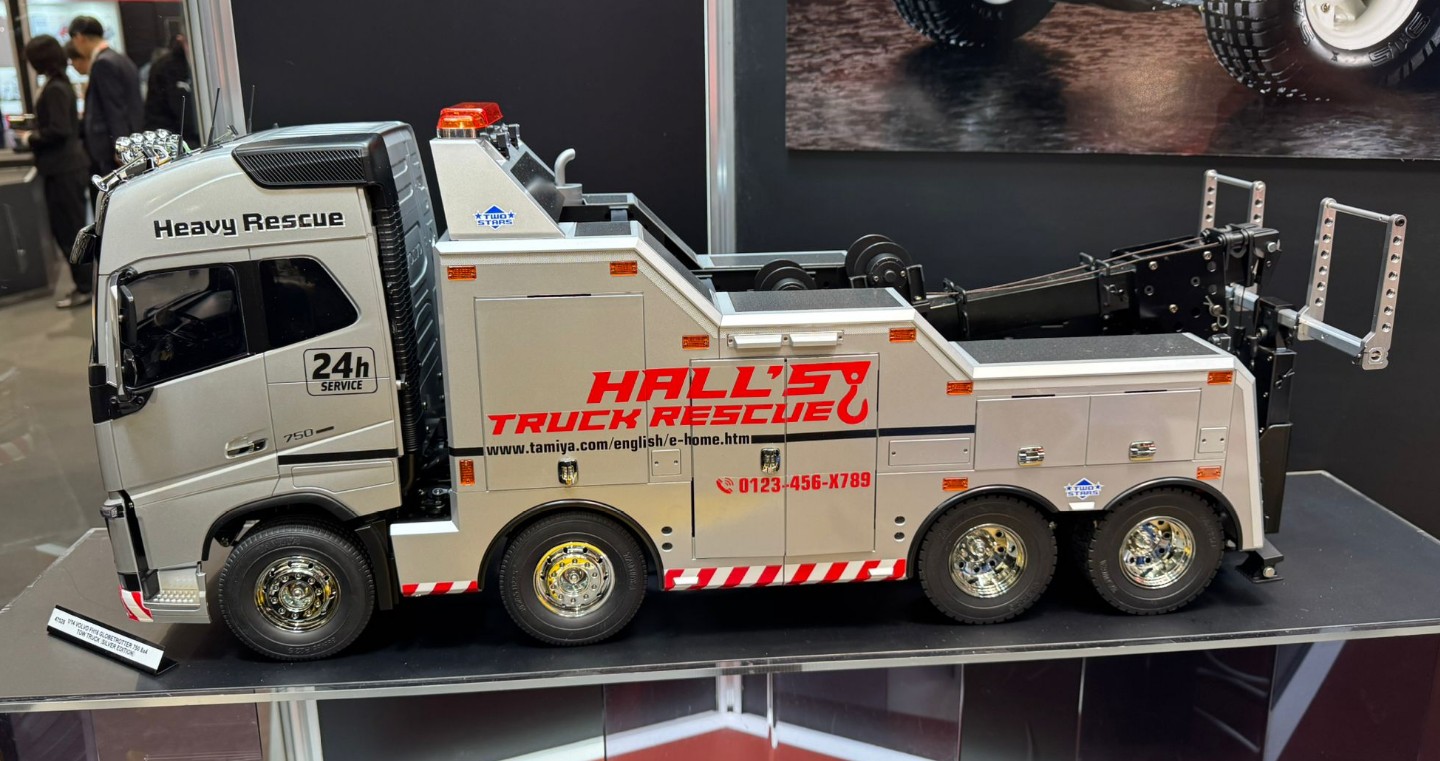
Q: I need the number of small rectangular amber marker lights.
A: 9